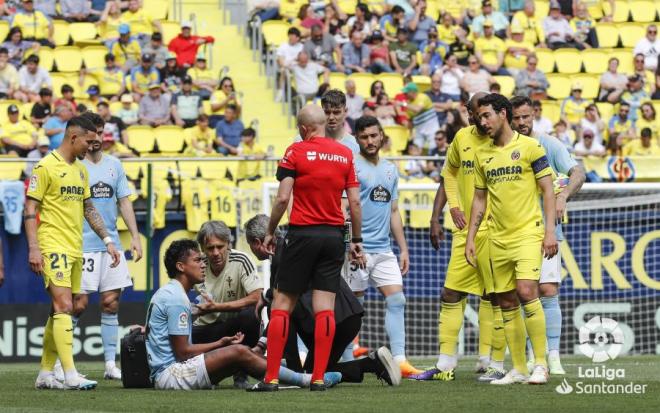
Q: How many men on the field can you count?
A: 11